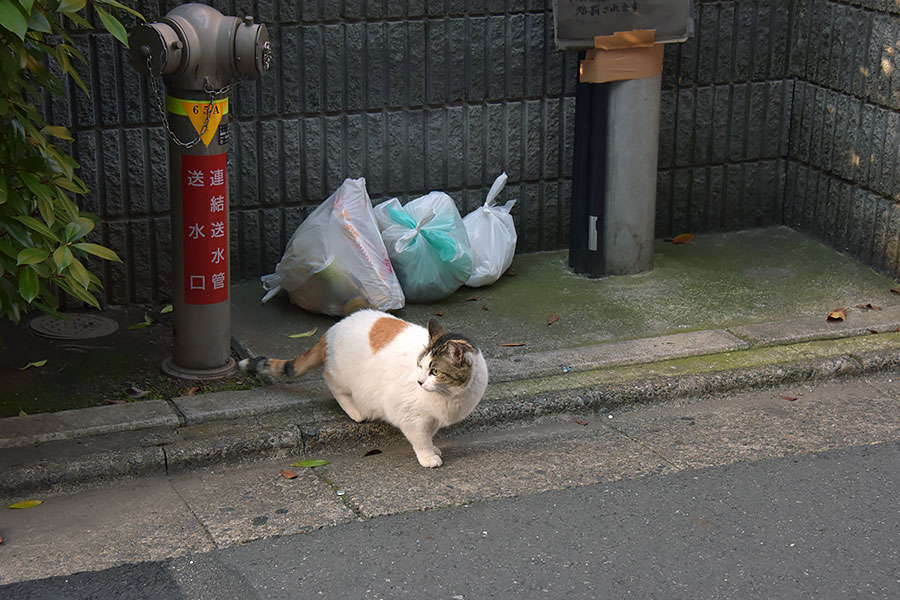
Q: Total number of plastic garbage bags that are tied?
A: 3